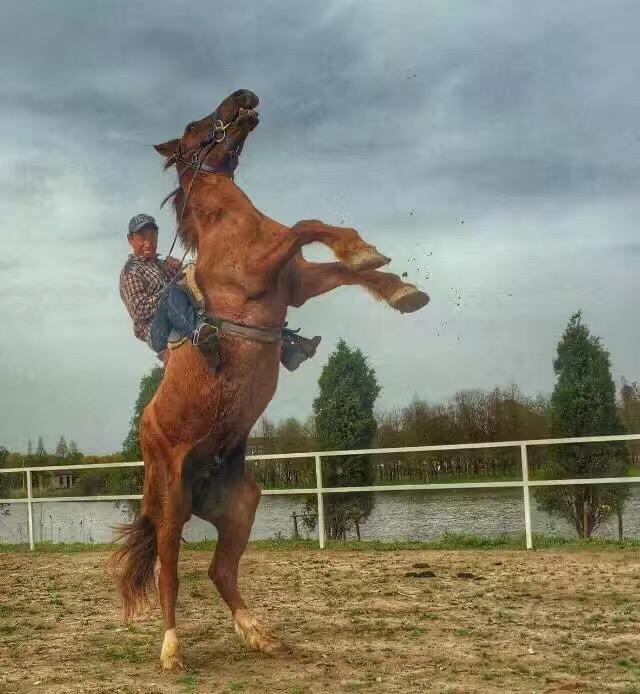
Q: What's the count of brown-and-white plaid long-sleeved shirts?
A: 1